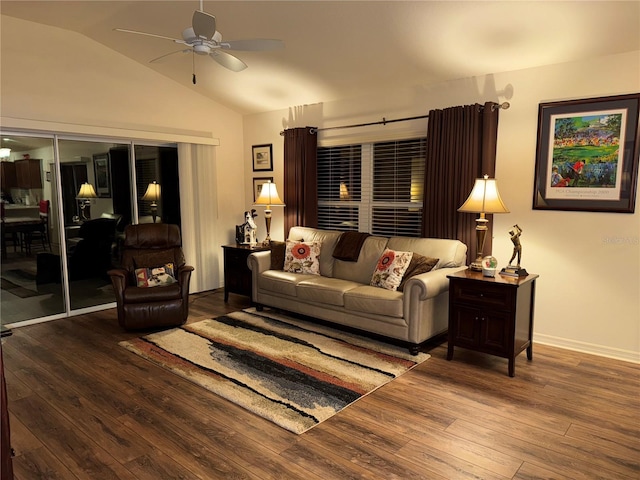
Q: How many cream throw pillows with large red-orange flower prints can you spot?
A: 2